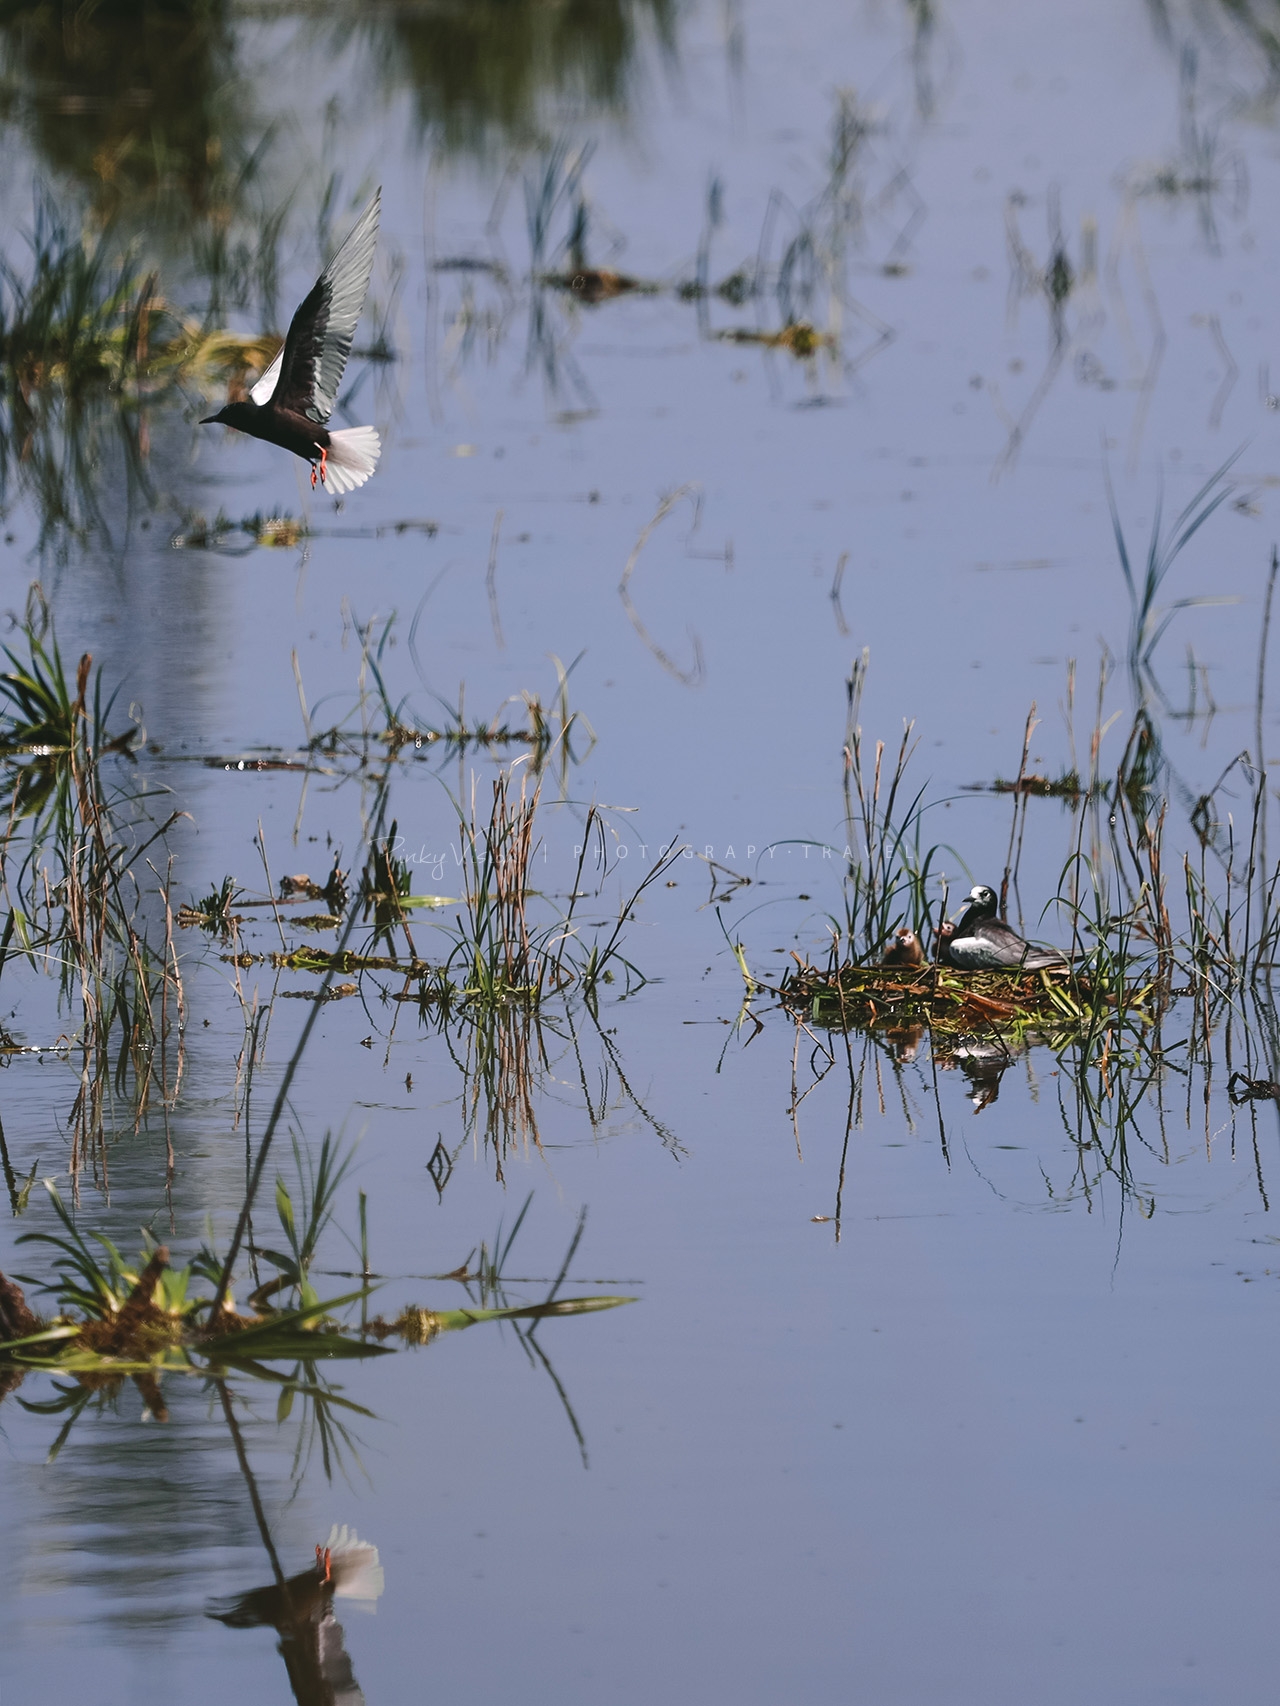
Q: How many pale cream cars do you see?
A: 0